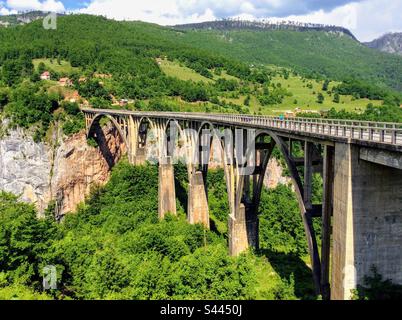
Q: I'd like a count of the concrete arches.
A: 5